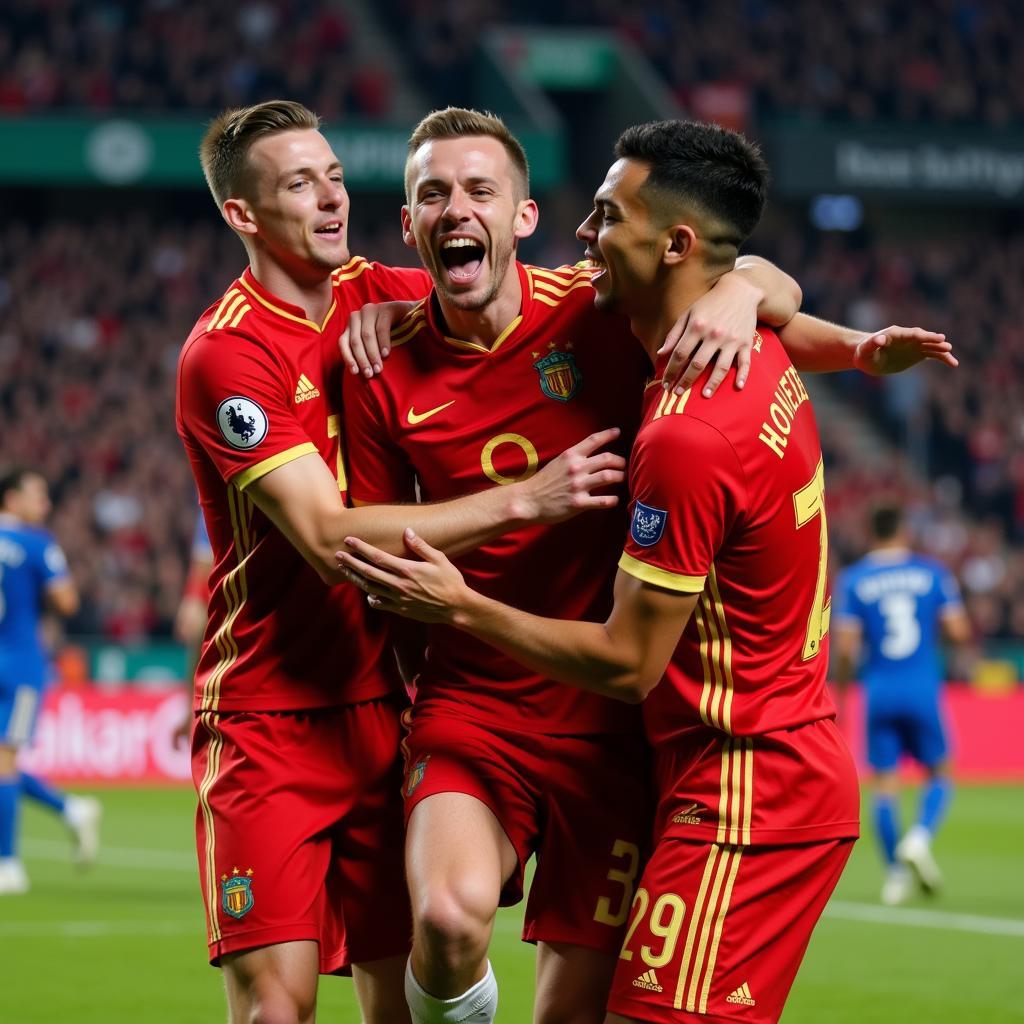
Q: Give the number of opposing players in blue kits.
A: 2